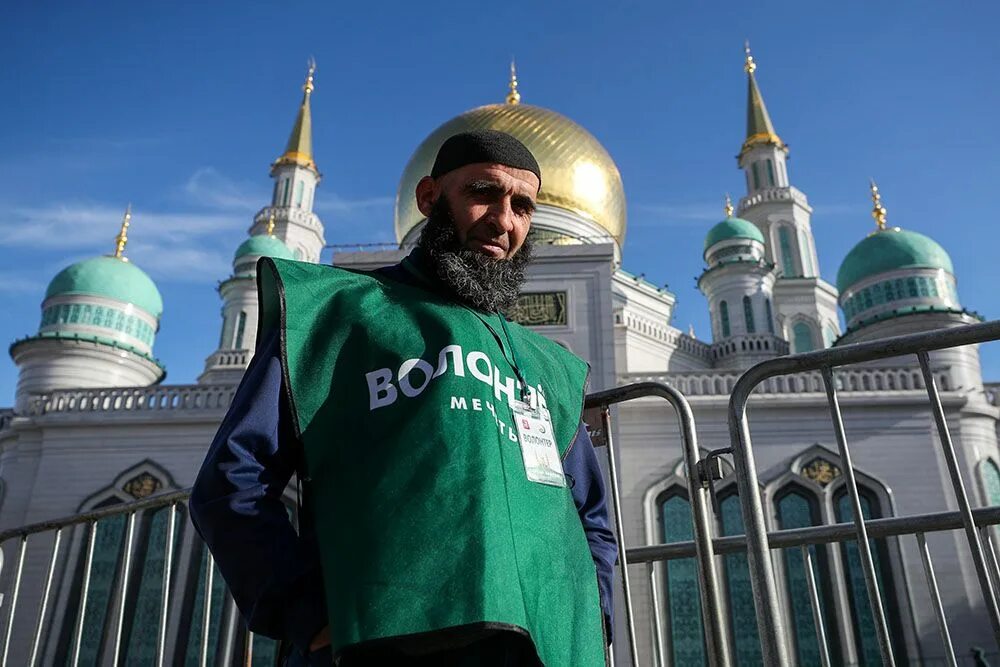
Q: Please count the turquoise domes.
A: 4